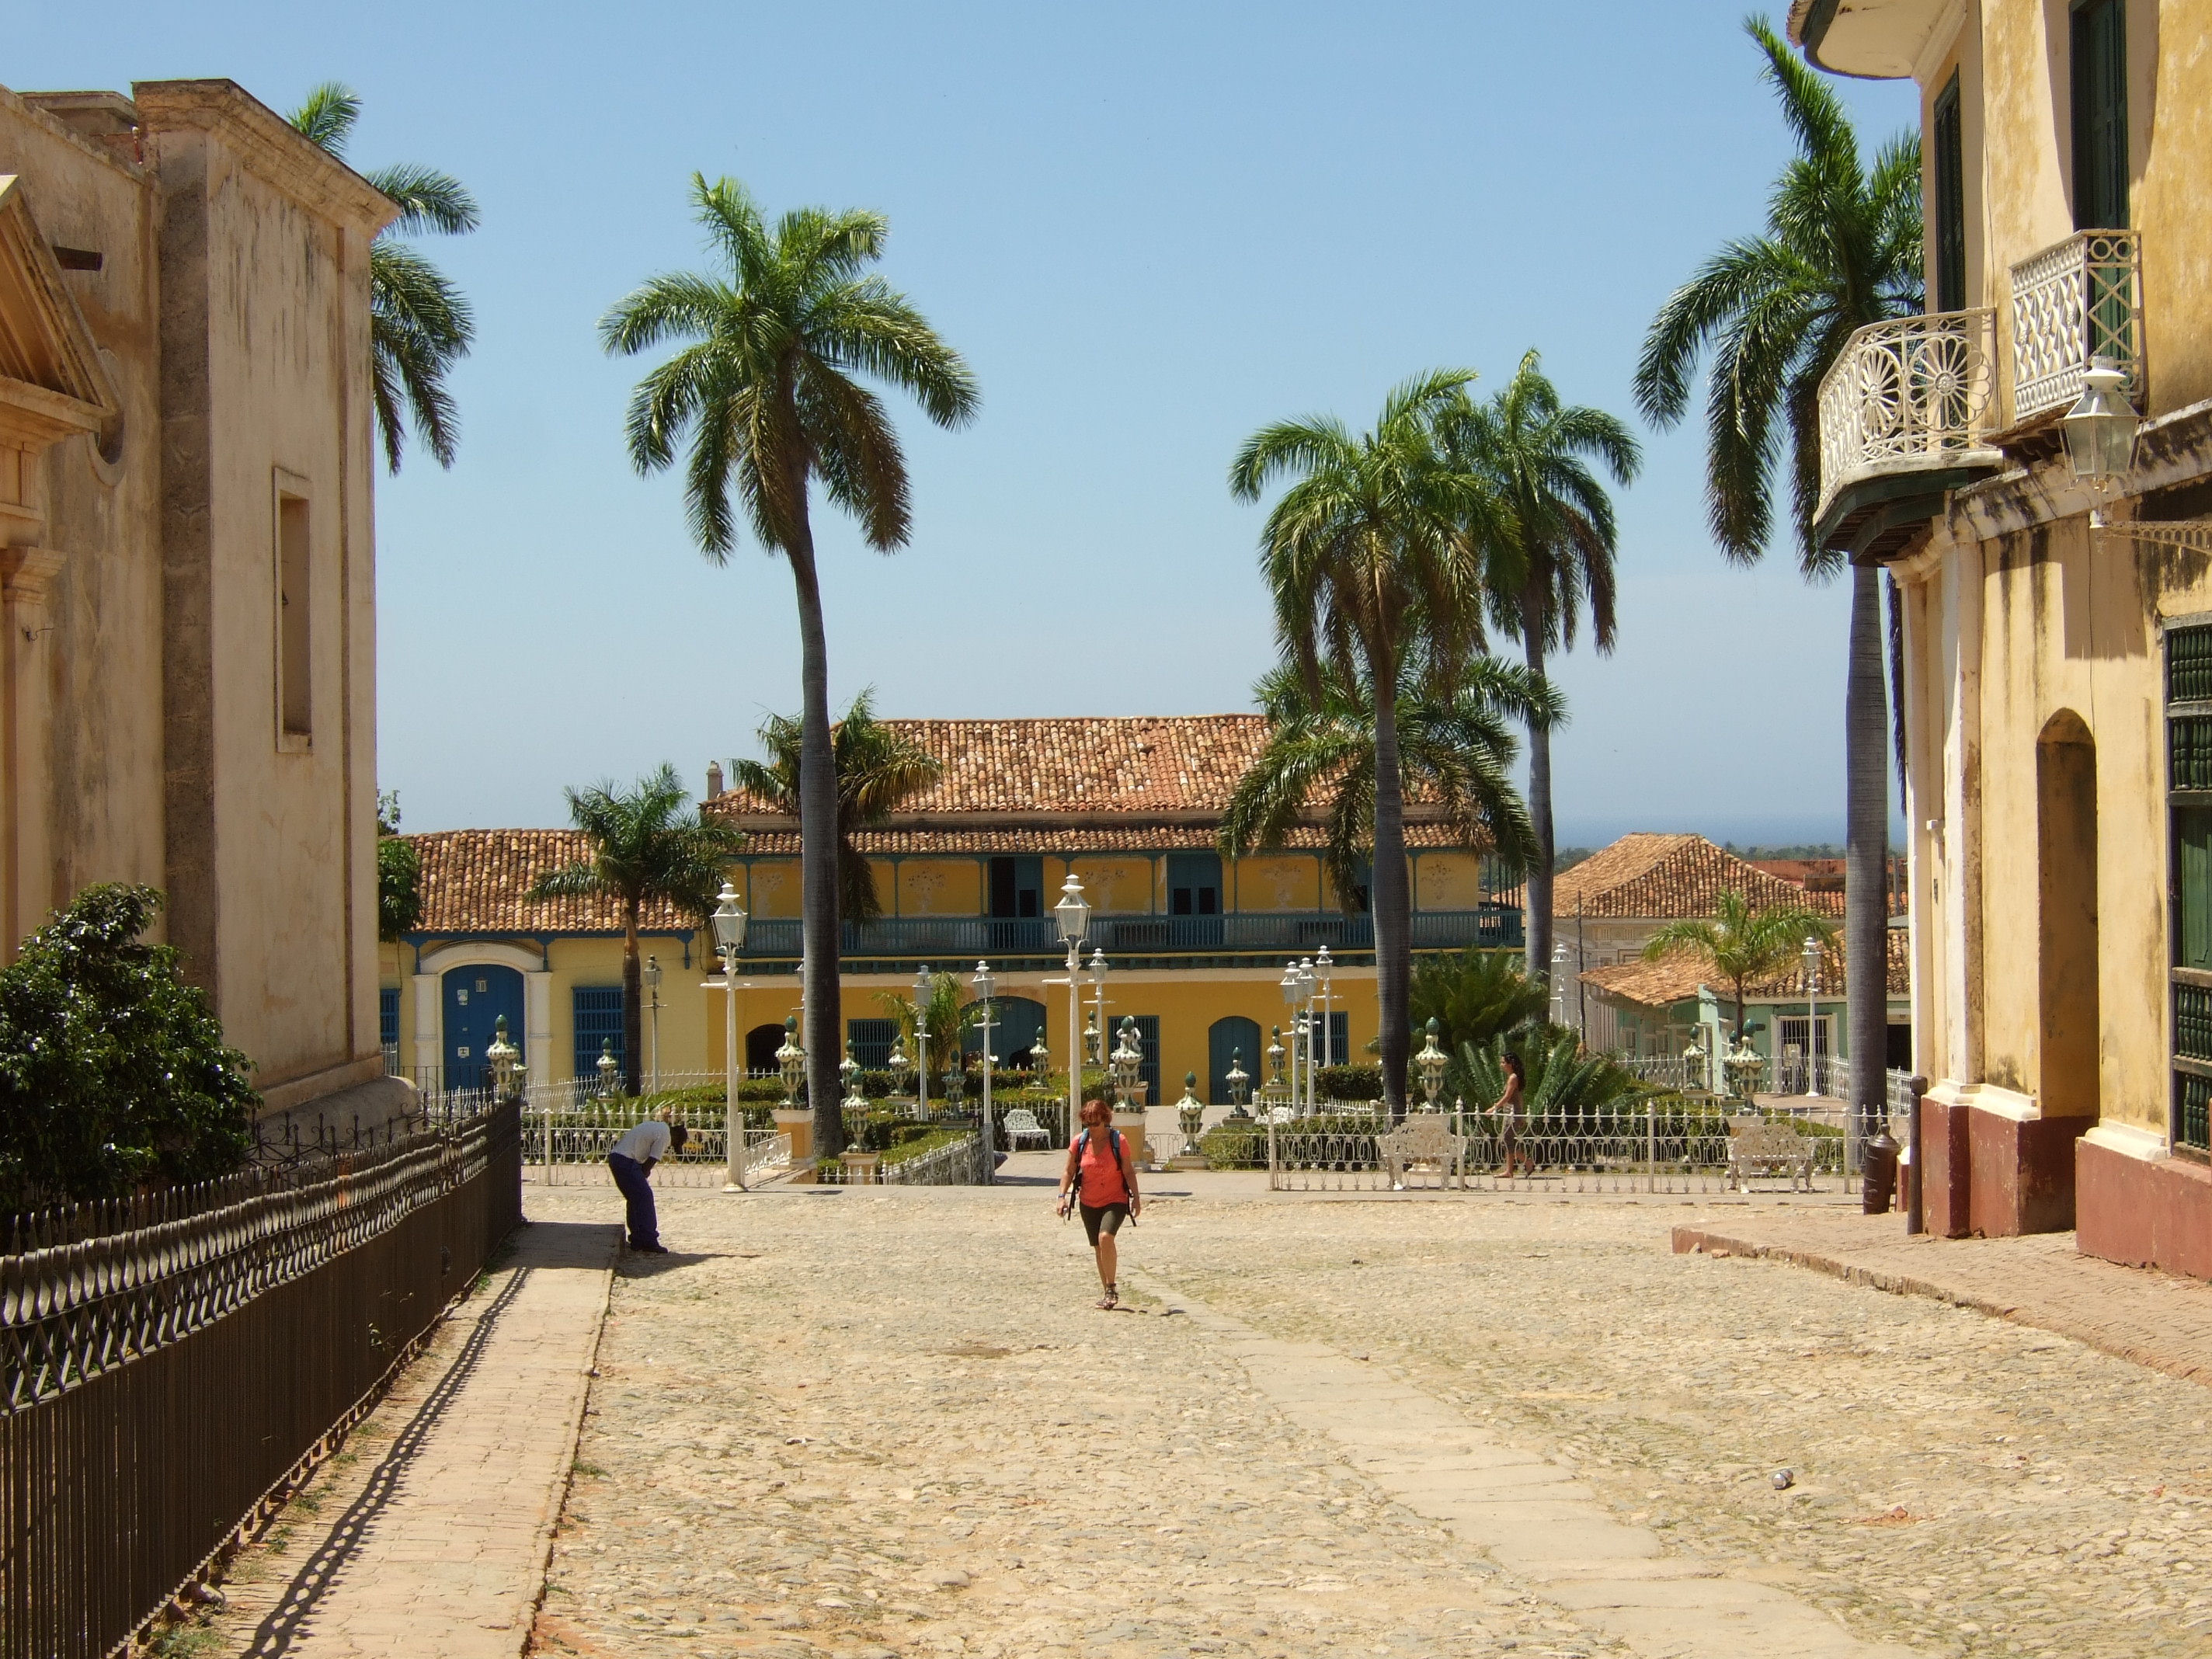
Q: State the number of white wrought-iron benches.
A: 3